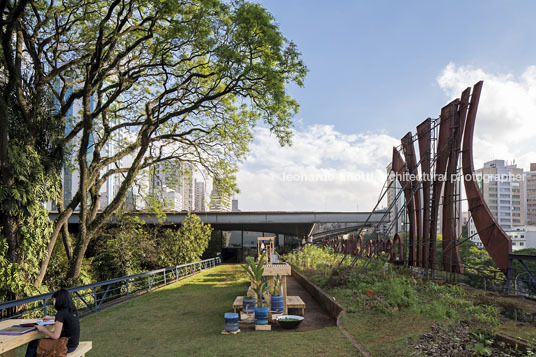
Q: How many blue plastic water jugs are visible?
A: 4